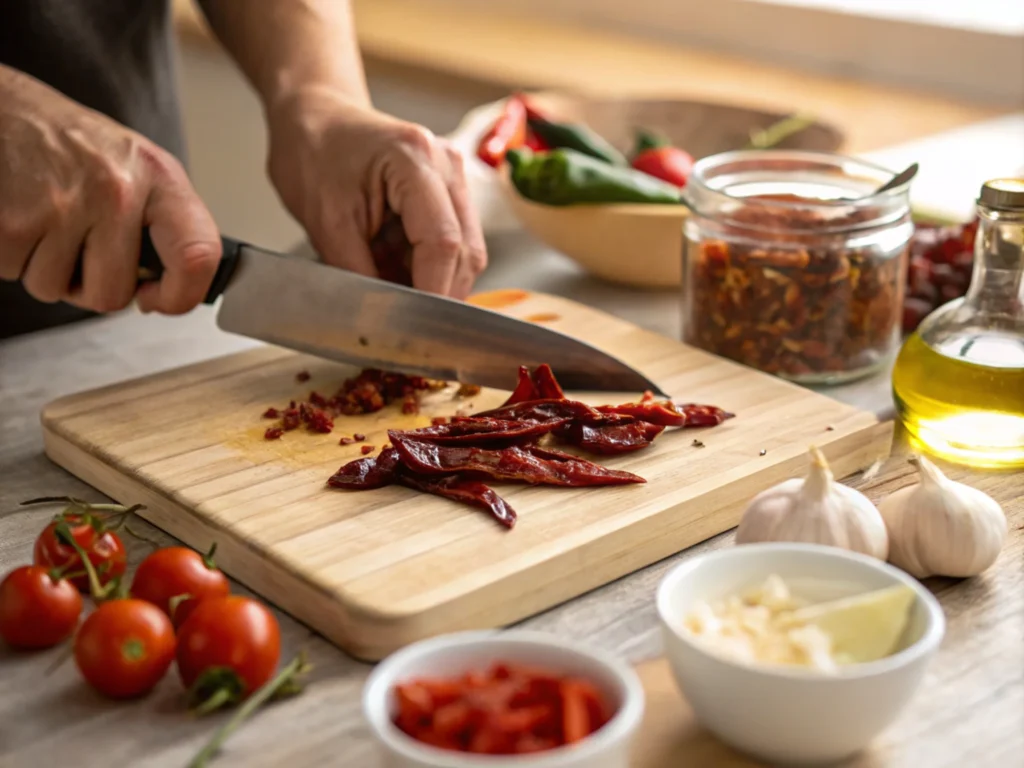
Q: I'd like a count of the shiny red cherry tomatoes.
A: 5